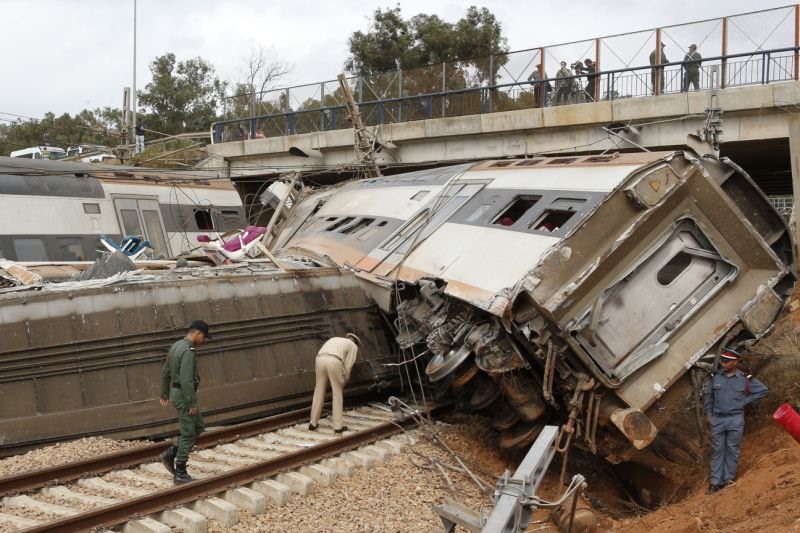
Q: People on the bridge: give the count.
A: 5